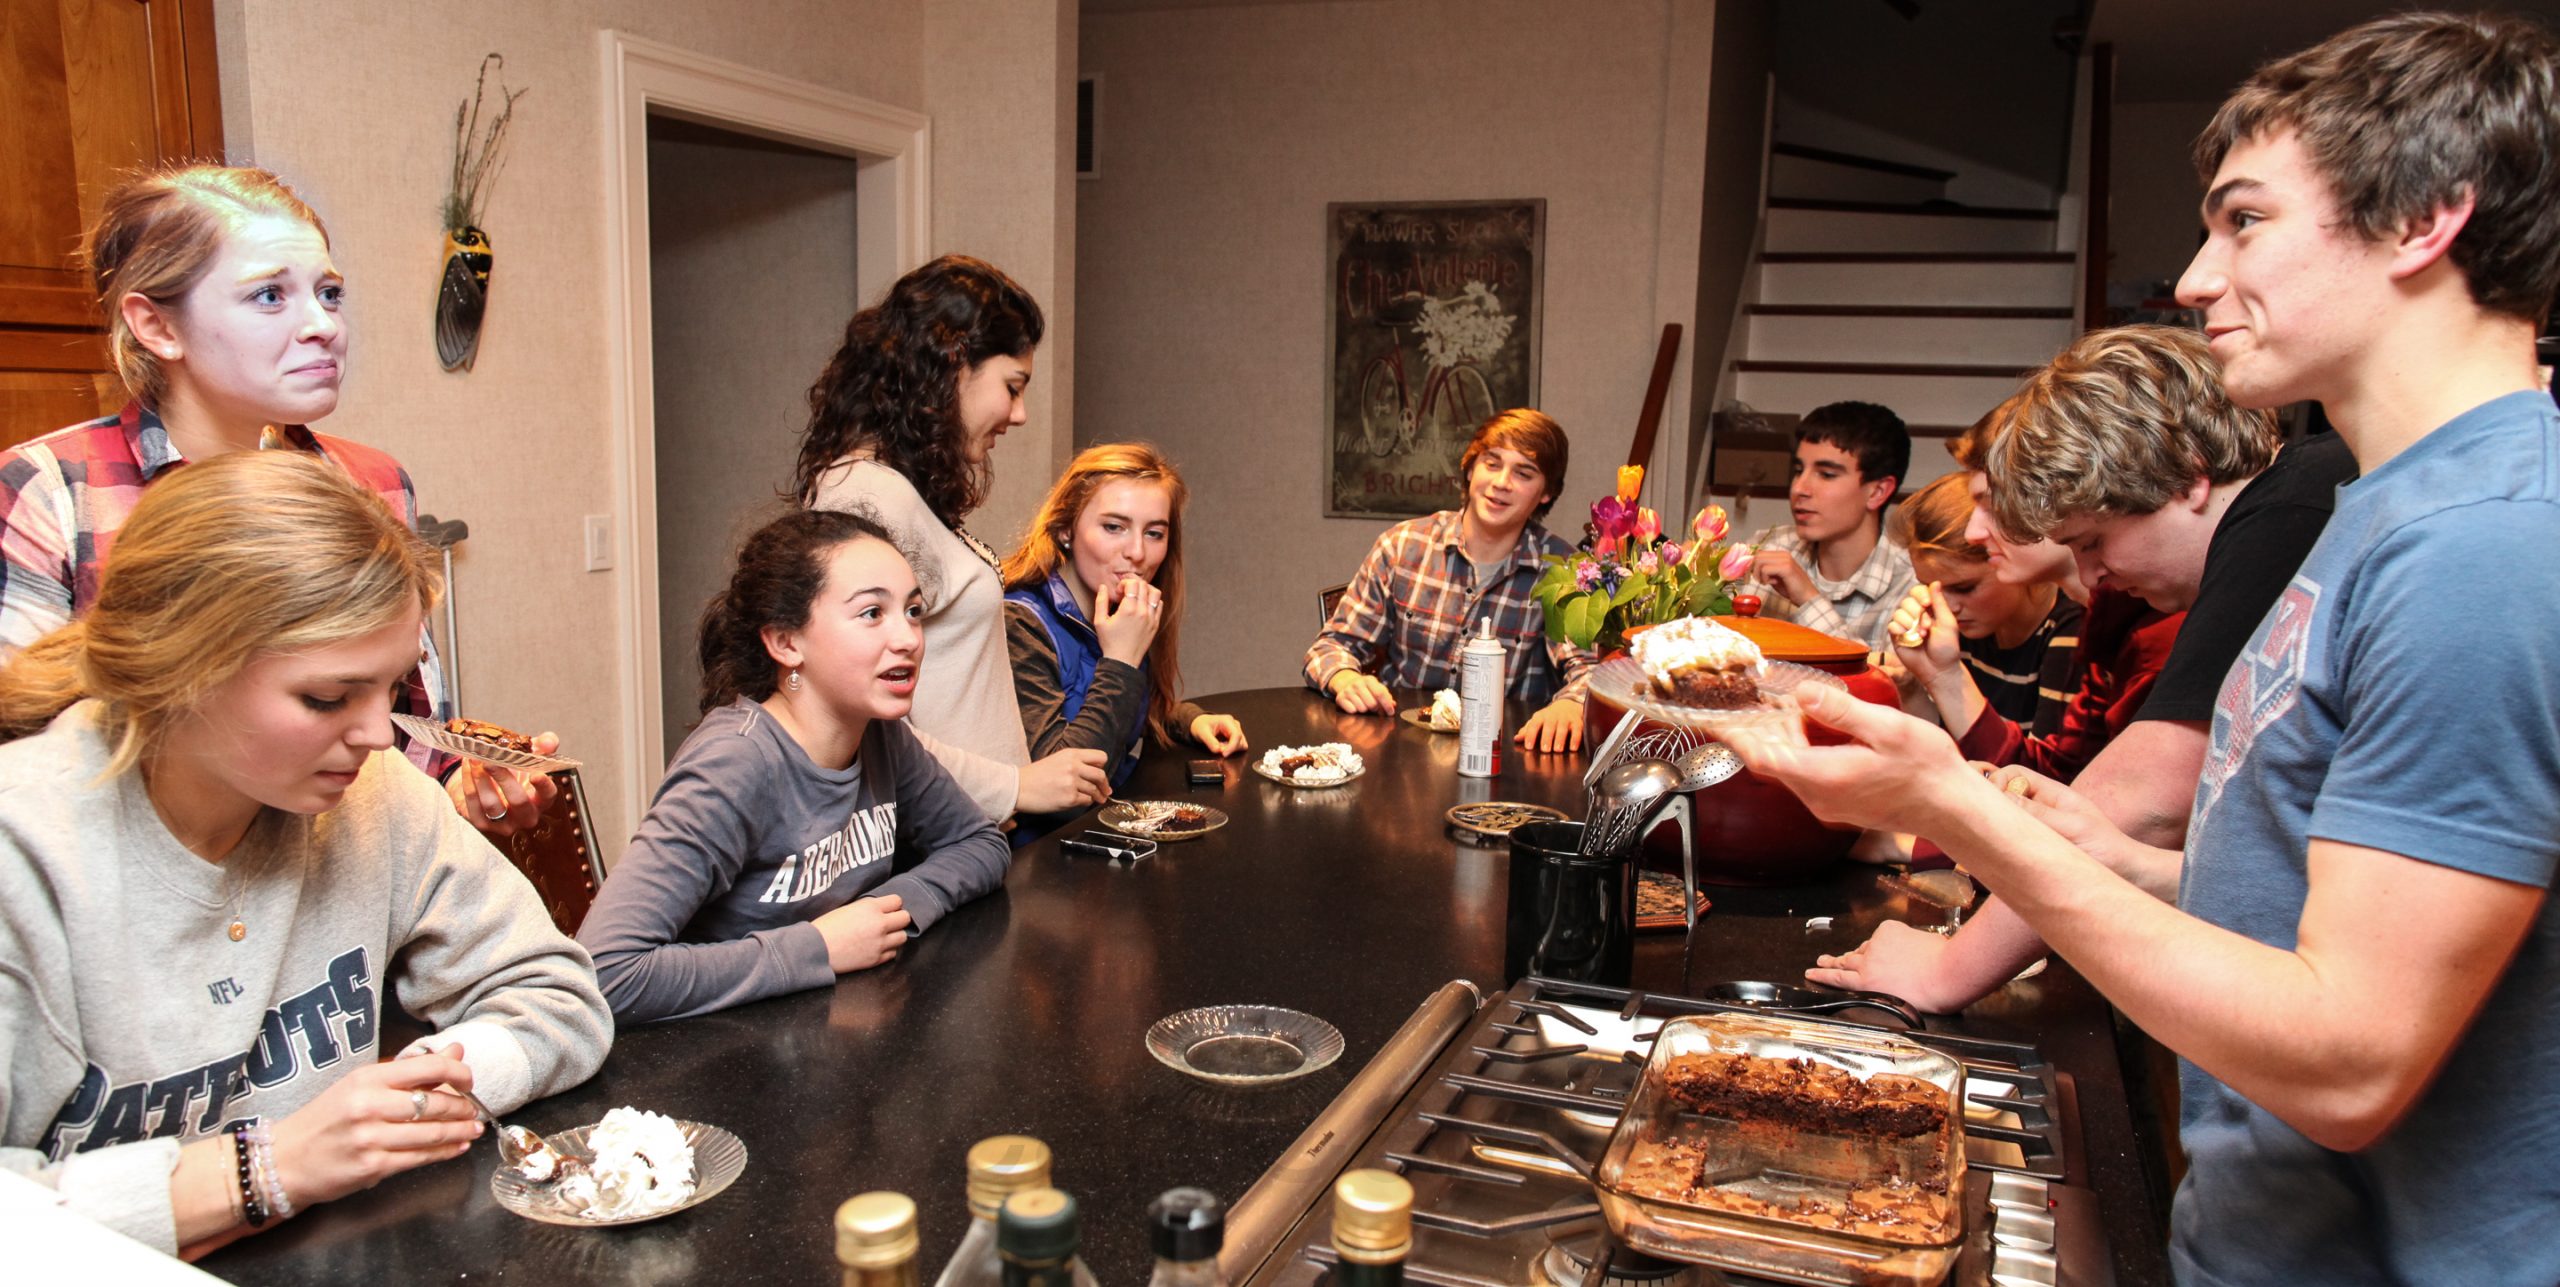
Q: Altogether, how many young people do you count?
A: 11